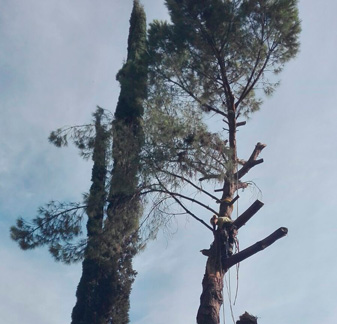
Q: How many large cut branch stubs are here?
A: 3